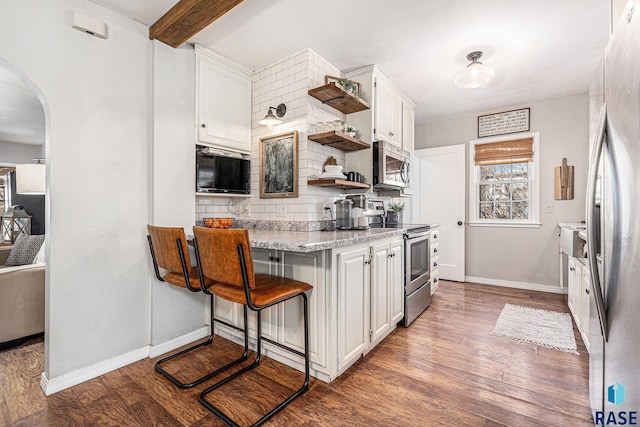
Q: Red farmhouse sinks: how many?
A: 0